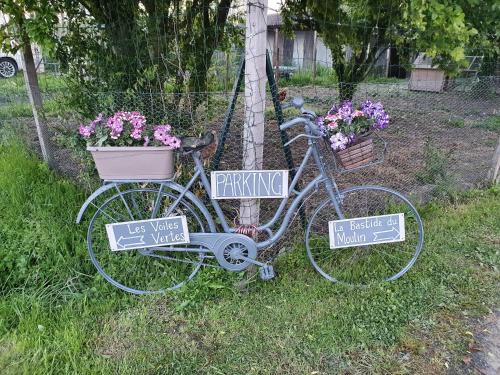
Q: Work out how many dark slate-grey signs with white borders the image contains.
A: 3